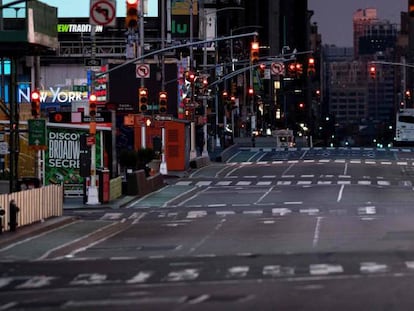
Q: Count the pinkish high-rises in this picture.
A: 1